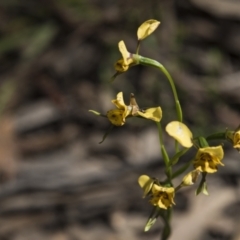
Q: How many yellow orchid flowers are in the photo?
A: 5